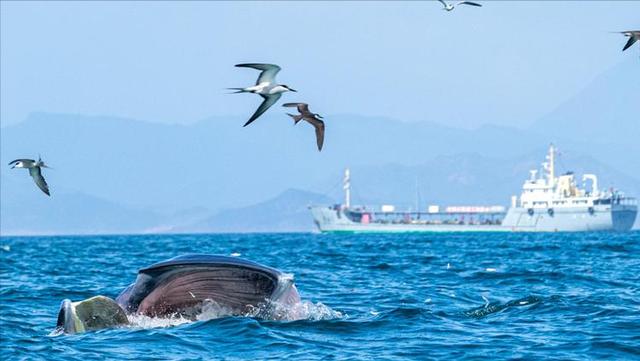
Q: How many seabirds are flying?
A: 5